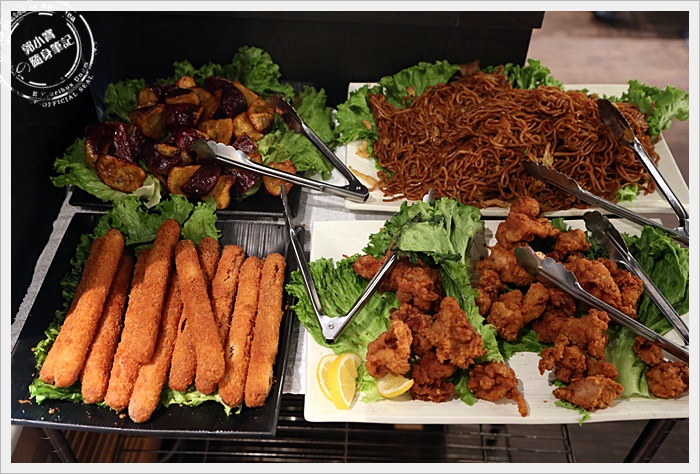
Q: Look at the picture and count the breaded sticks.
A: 11